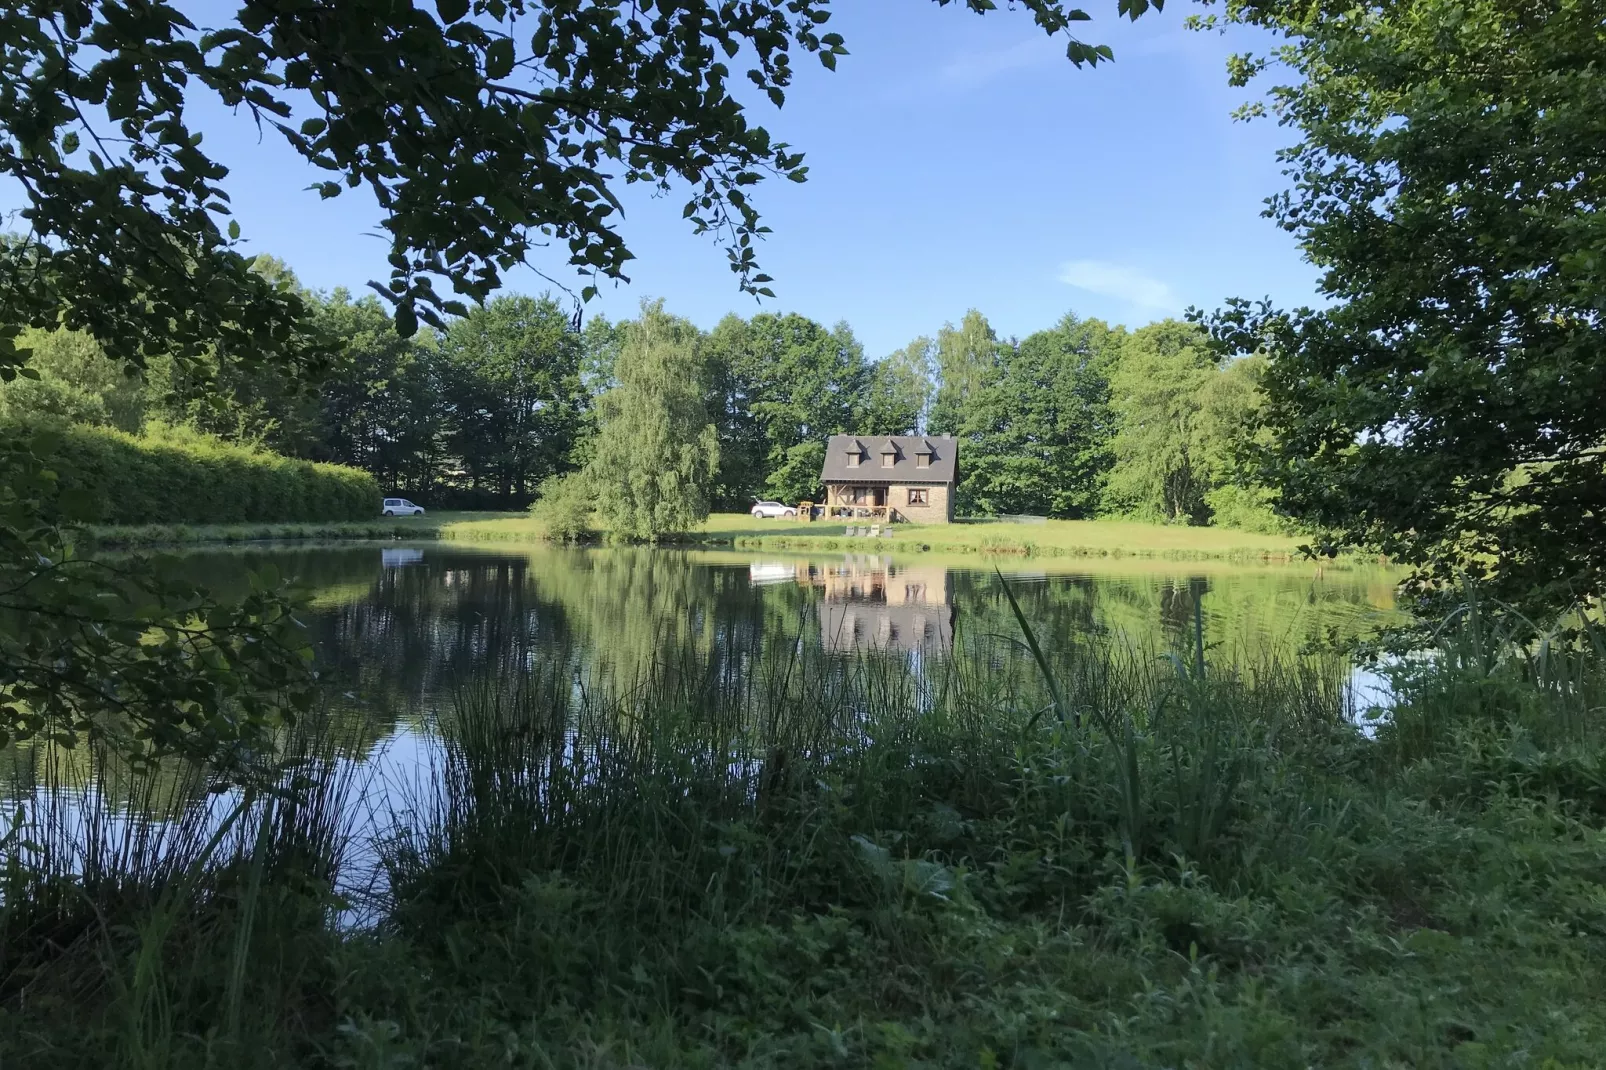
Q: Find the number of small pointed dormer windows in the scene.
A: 3